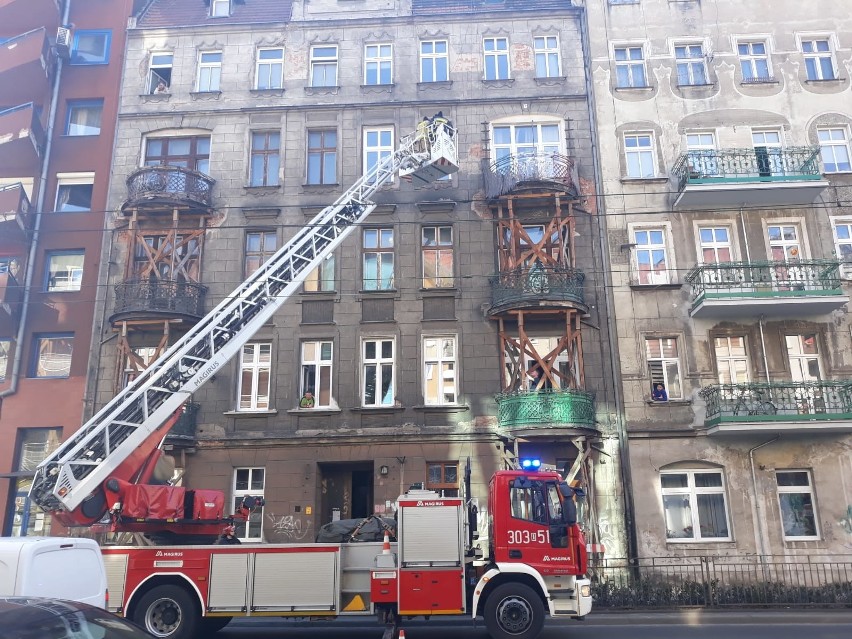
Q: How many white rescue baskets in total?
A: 1